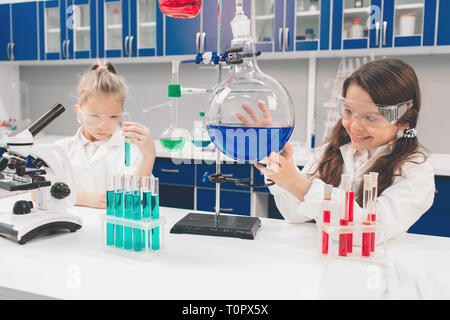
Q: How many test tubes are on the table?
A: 11